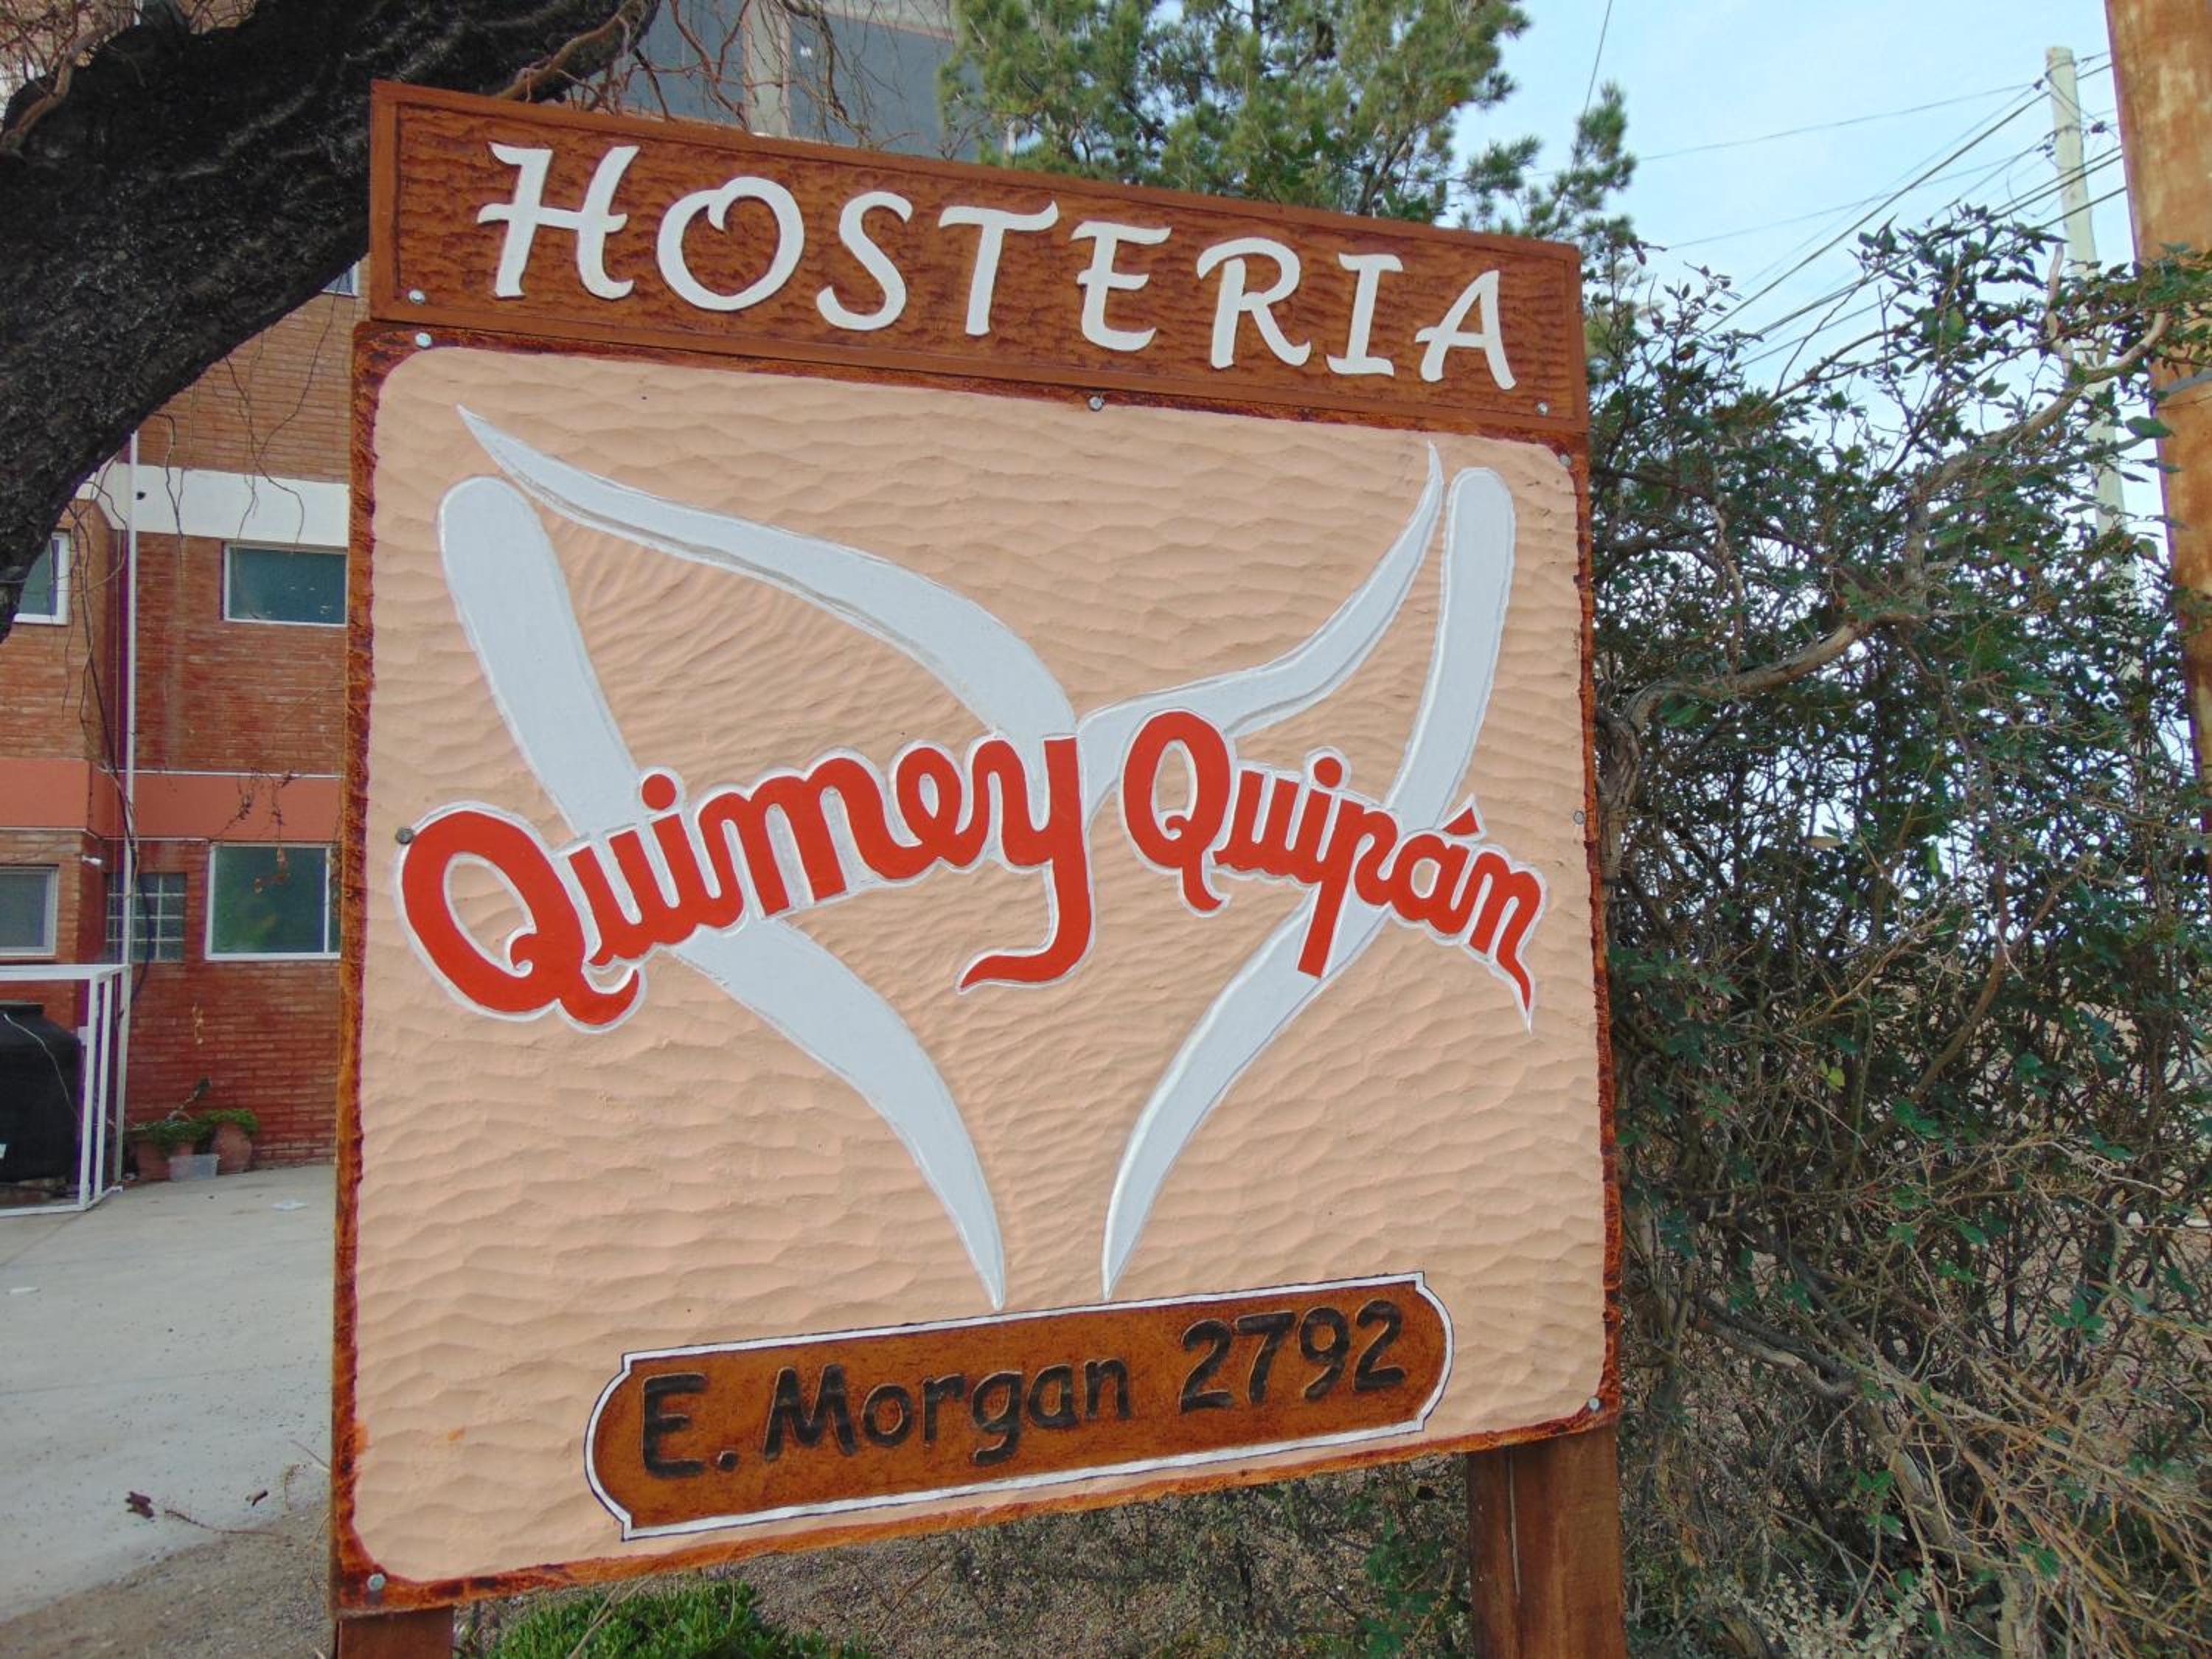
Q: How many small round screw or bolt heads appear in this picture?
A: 9